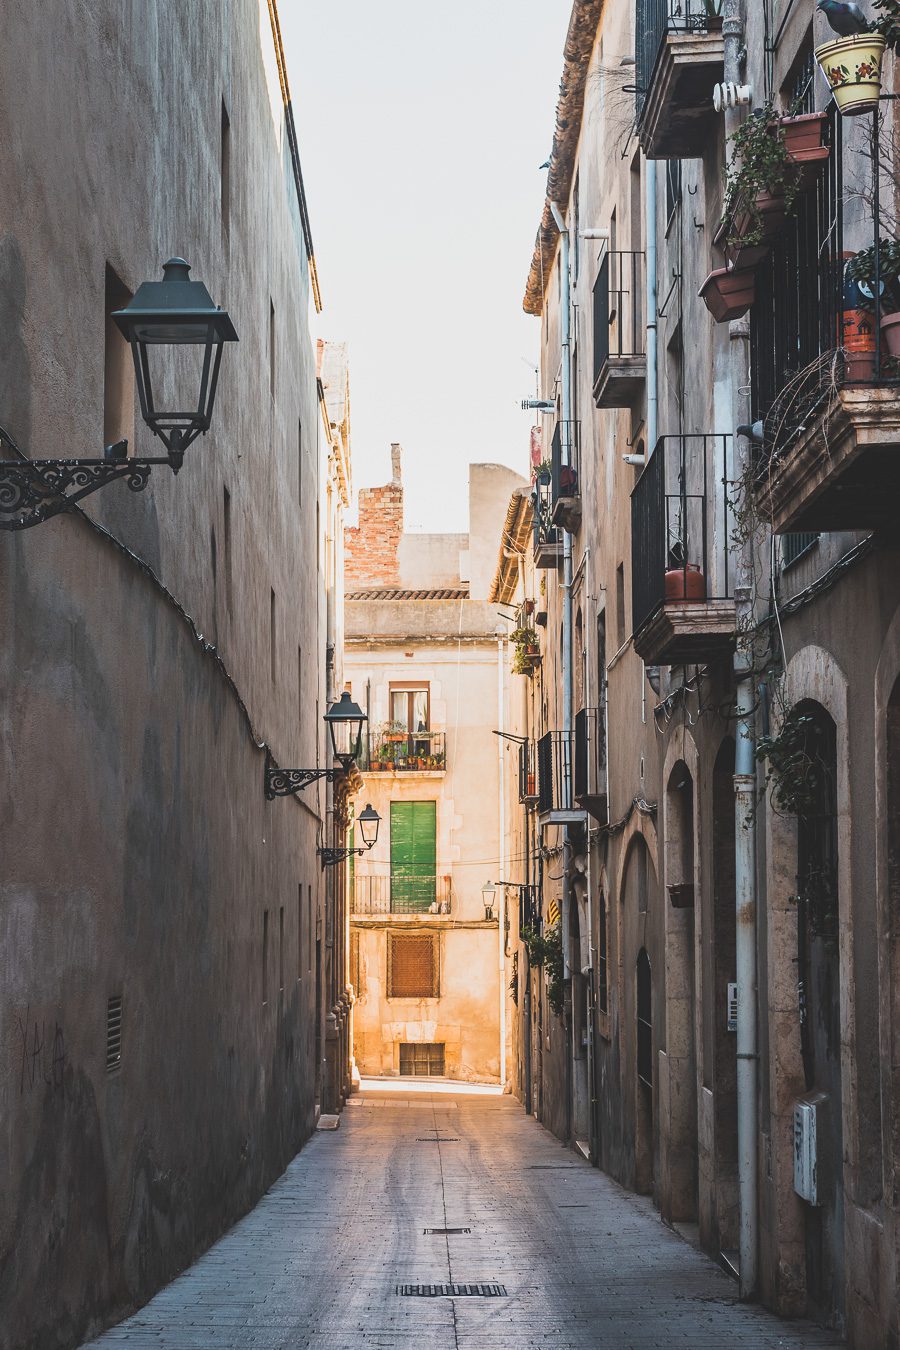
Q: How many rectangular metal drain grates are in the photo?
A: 3